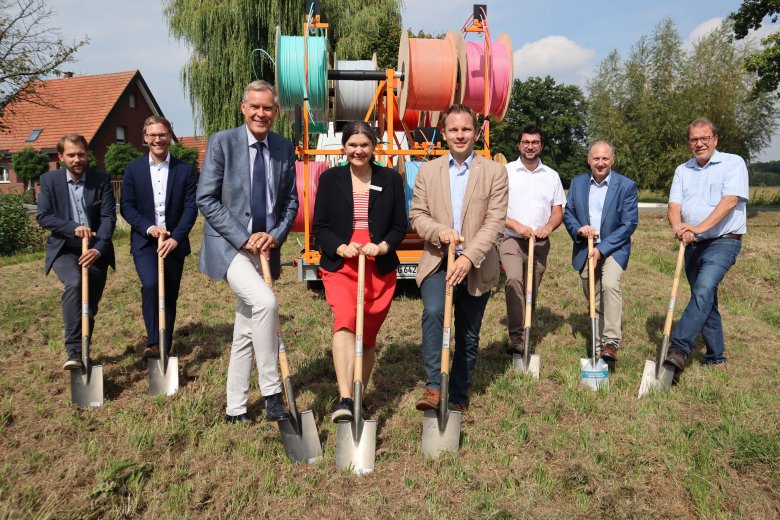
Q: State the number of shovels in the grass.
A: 8